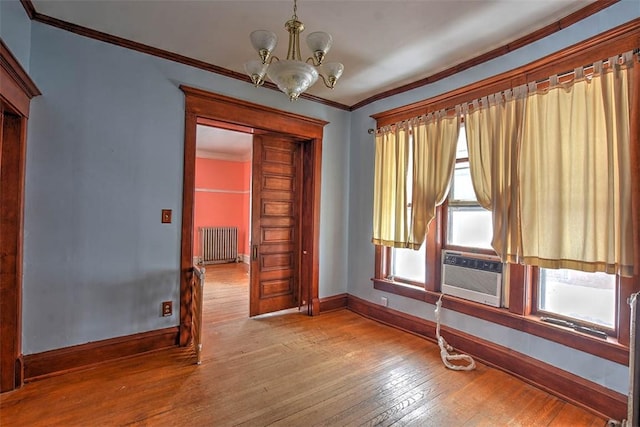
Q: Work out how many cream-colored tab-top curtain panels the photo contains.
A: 4